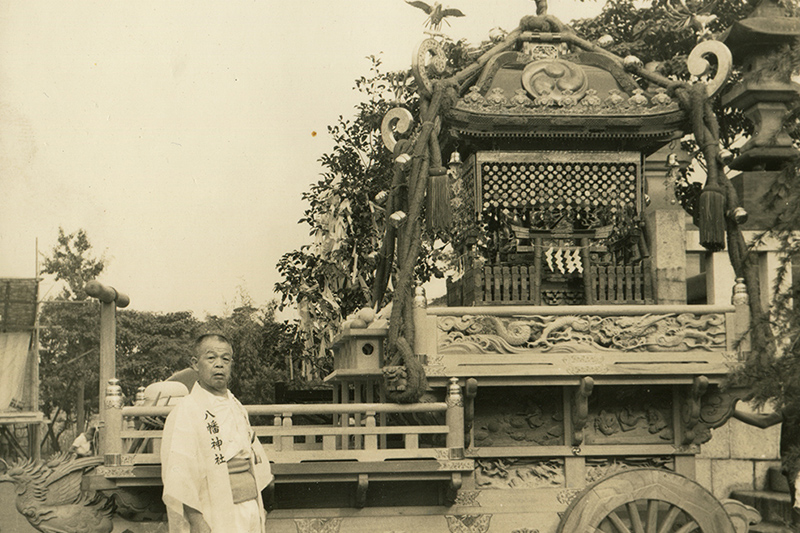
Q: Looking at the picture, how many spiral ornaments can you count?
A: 3